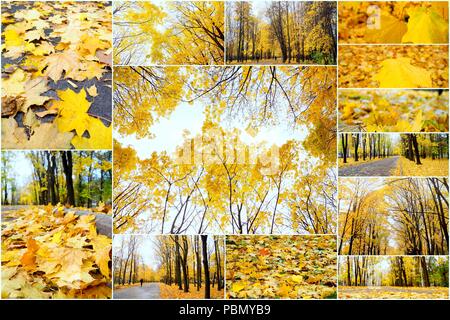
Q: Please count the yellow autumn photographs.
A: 13